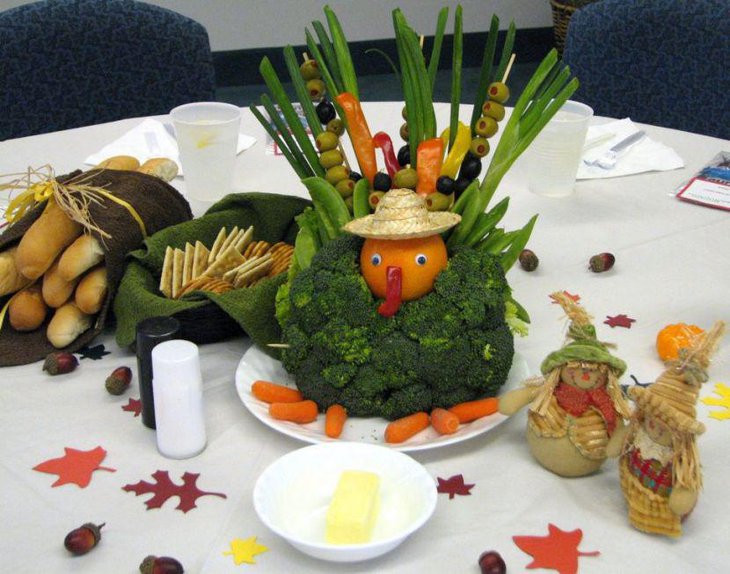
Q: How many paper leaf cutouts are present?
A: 11